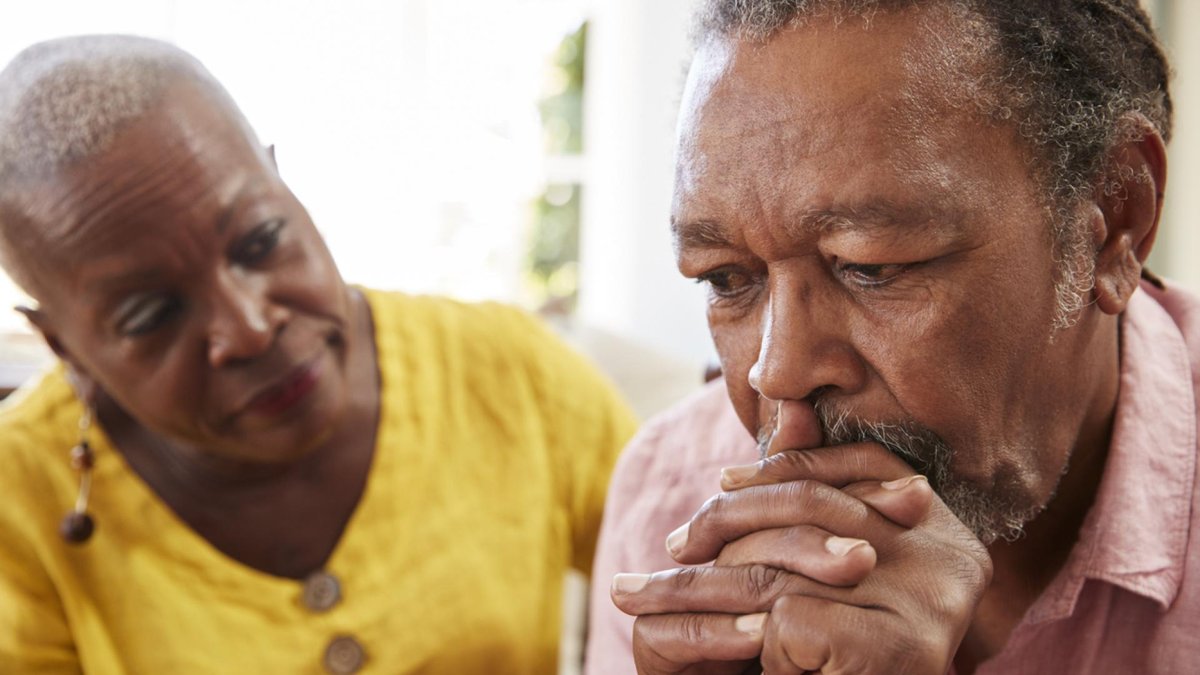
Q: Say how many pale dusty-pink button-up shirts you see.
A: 1